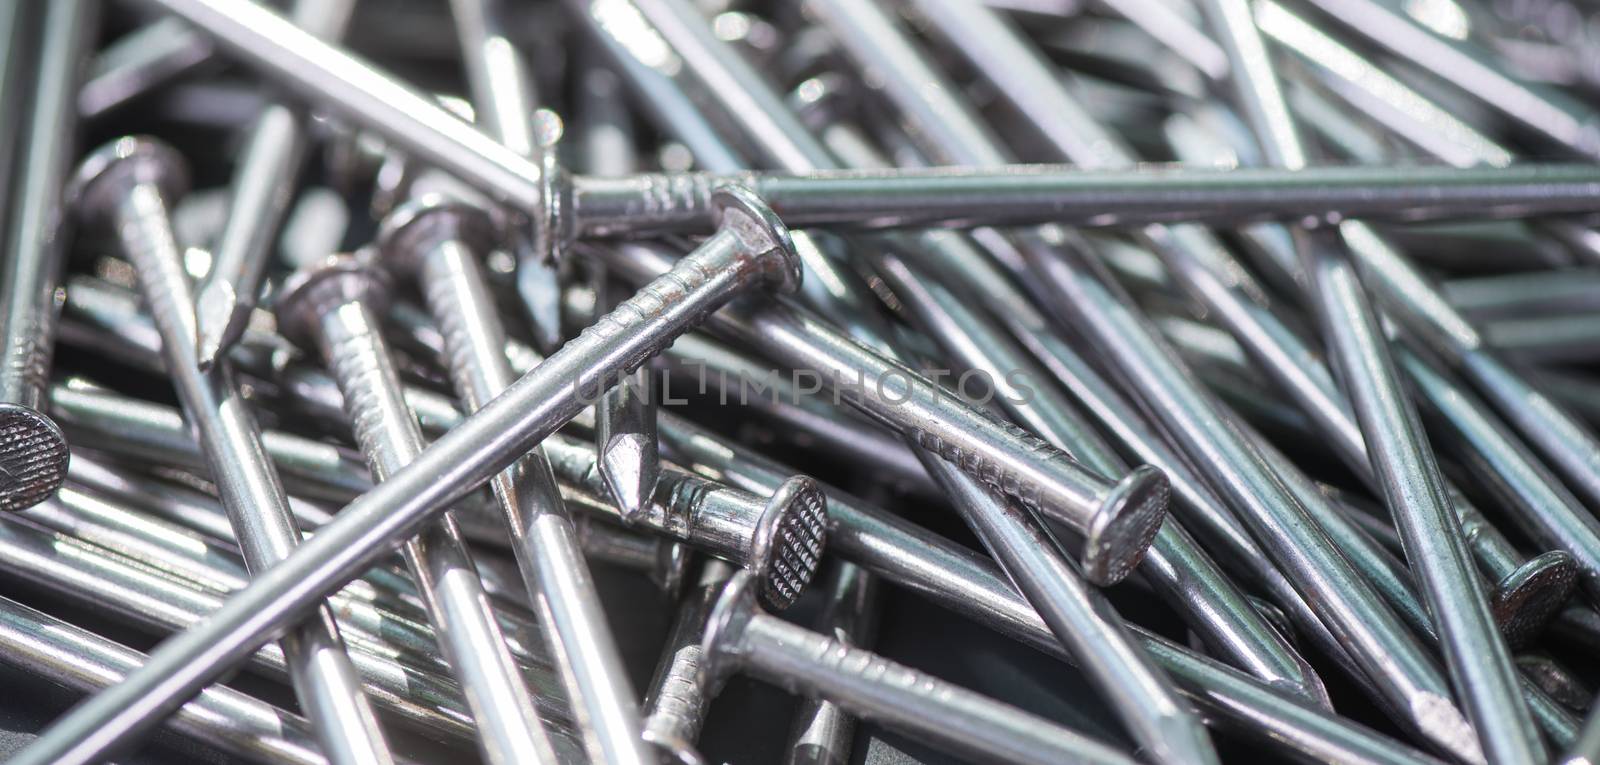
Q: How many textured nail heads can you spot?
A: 4